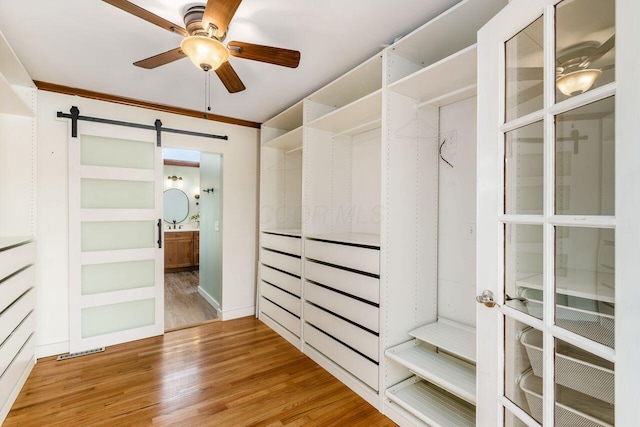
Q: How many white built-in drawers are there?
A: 15